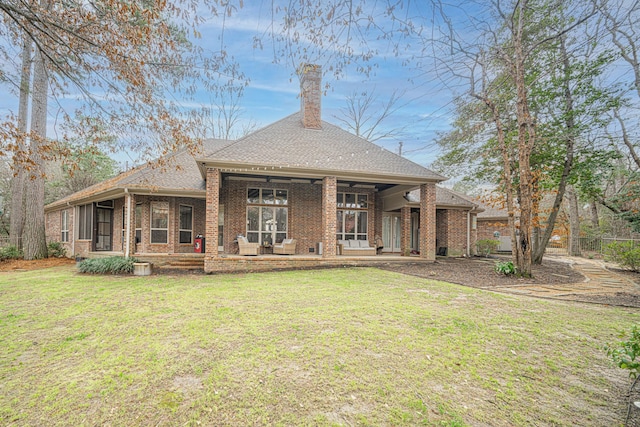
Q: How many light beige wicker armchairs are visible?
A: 2